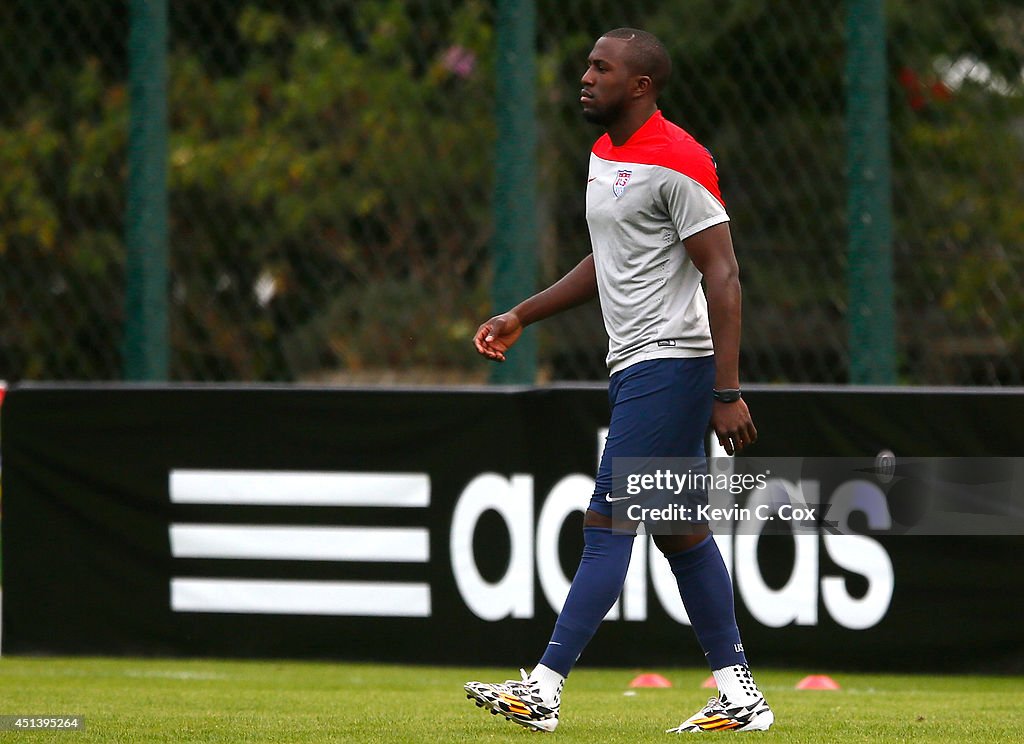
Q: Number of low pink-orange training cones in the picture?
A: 3